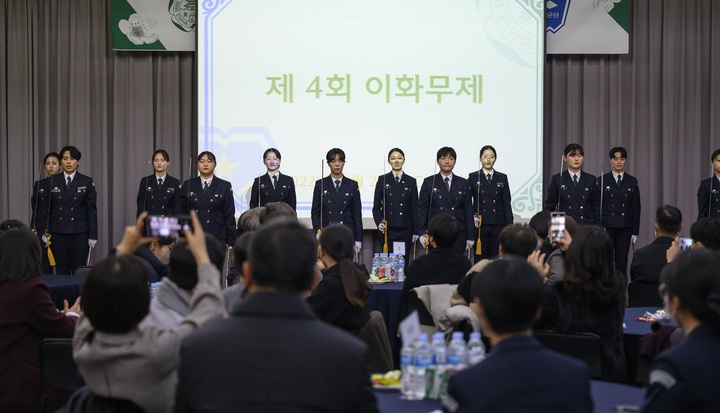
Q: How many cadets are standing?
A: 12